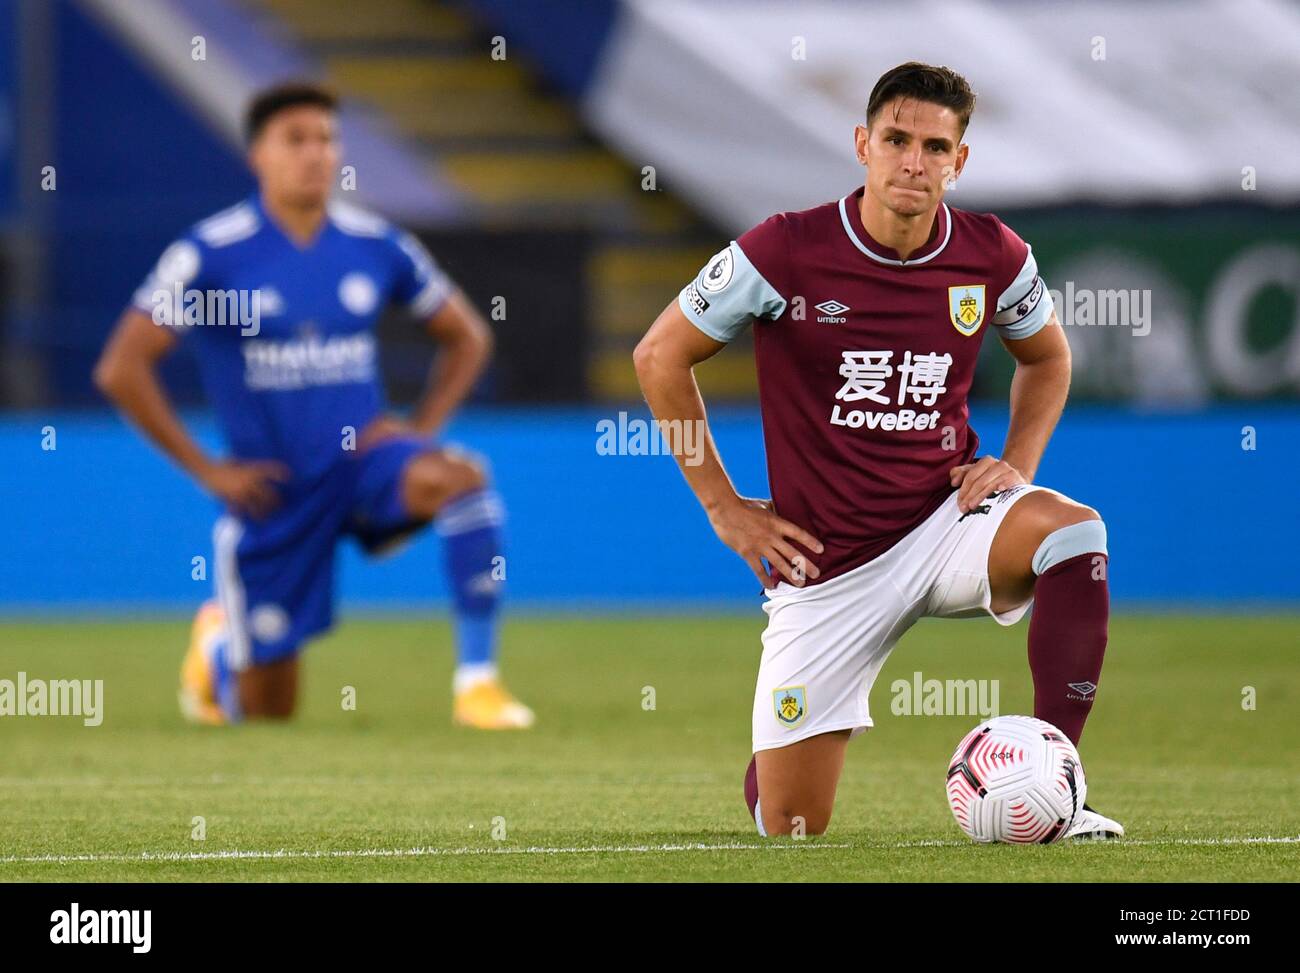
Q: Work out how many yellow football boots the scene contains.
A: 2